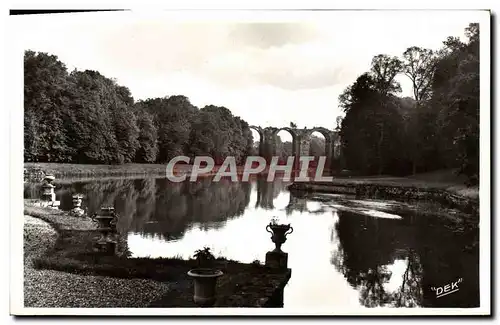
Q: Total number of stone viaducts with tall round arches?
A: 1